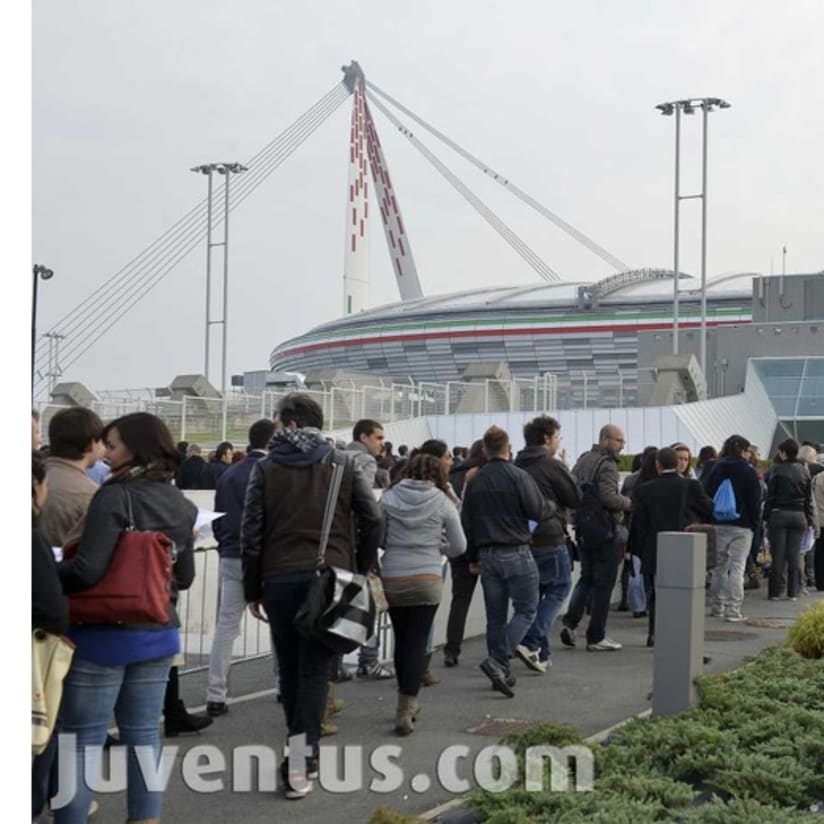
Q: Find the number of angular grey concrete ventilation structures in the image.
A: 5